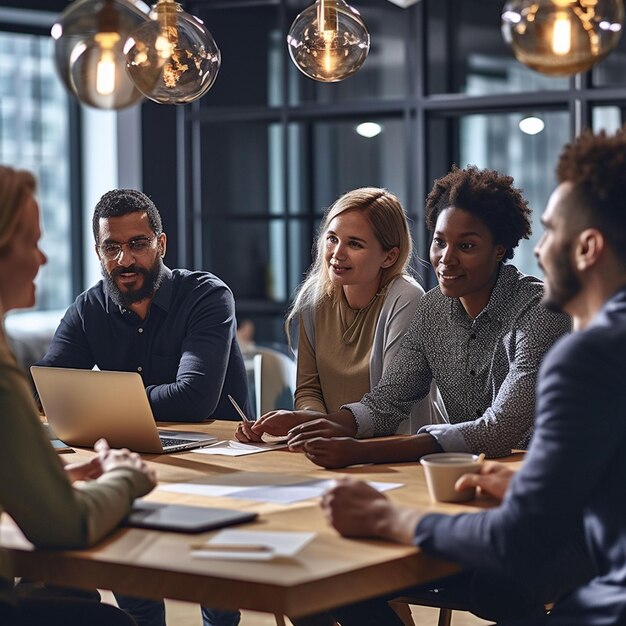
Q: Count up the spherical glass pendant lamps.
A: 4